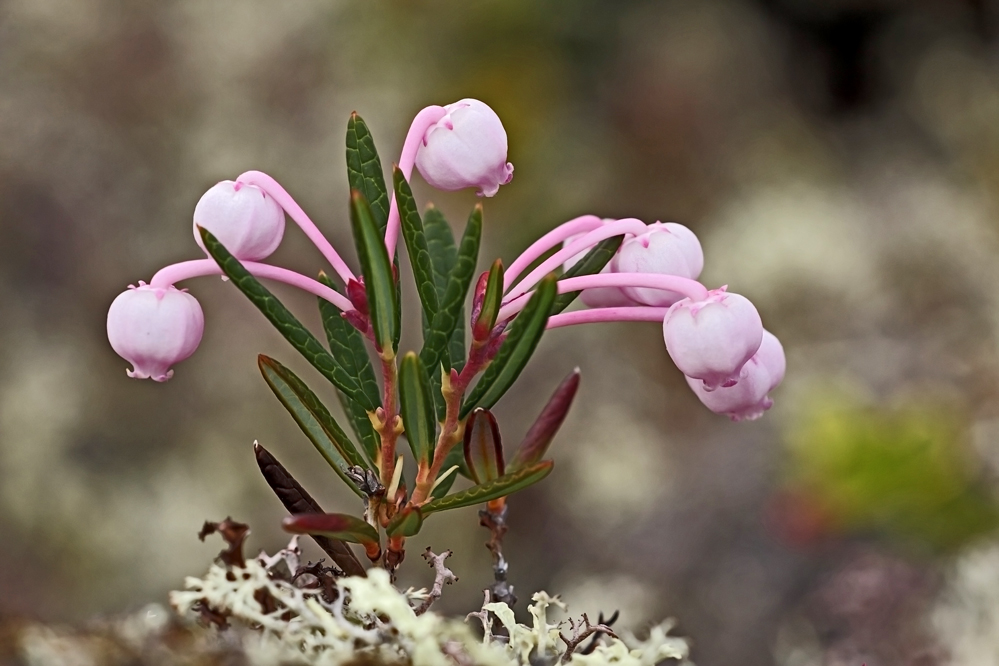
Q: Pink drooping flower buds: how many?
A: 7